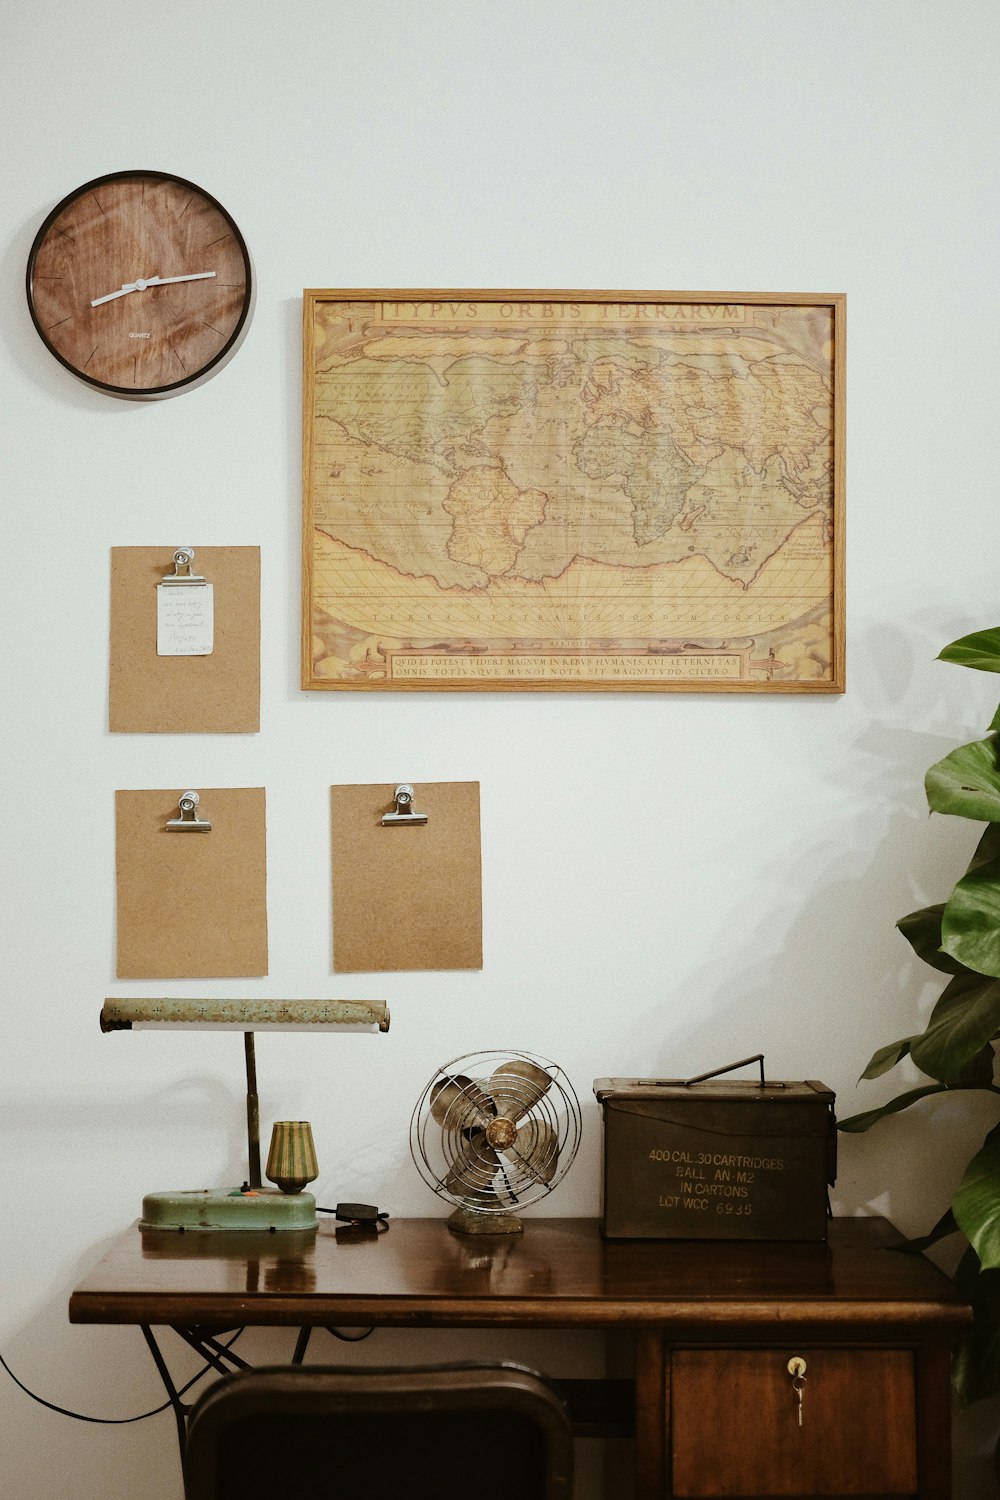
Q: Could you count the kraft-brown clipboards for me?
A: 3